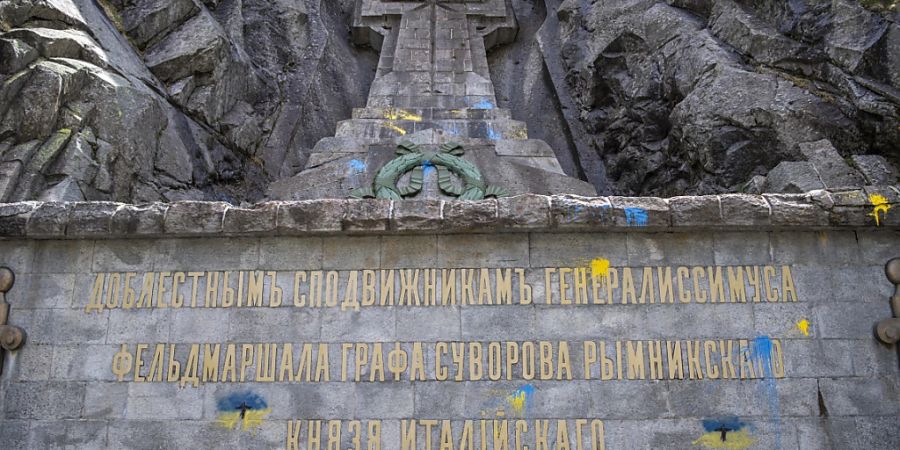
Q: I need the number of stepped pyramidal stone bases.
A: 1